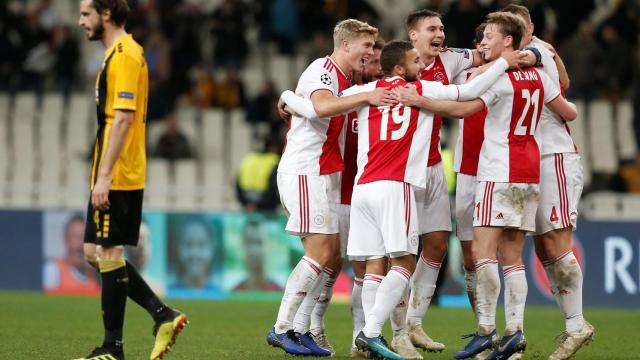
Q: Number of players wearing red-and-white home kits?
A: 7